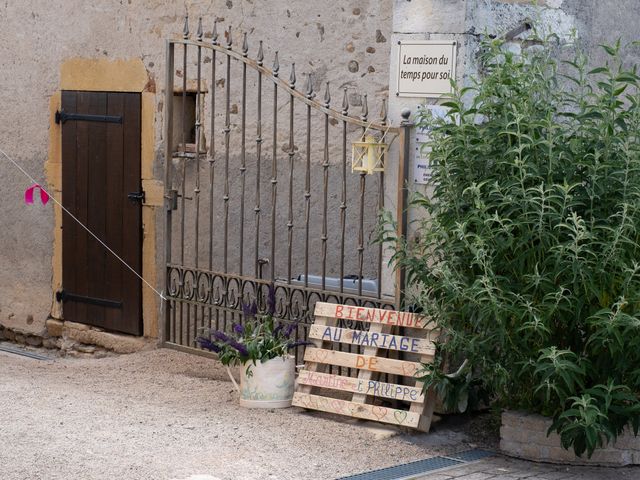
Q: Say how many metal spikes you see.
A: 13